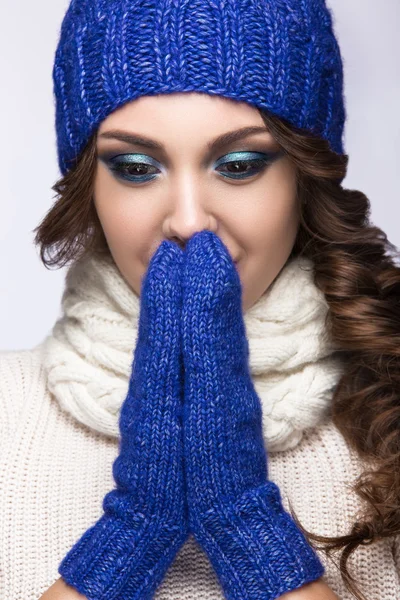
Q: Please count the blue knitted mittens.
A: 2